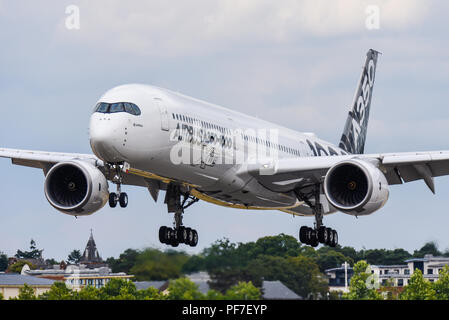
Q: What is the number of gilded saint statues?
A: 0